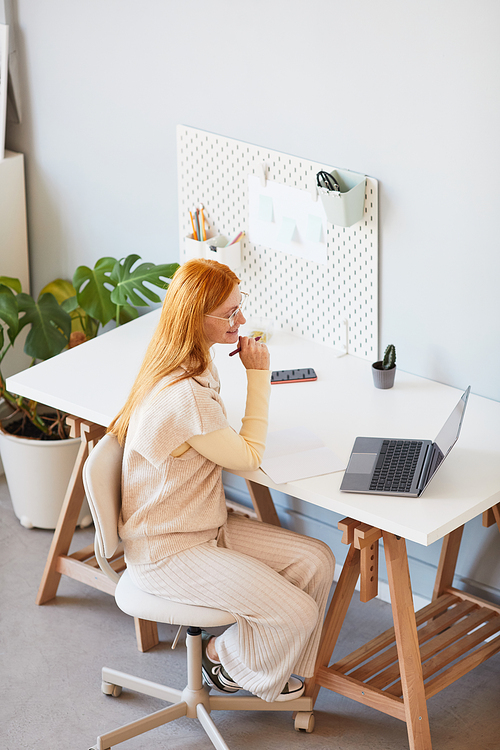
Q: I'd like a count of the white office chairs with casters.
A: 1